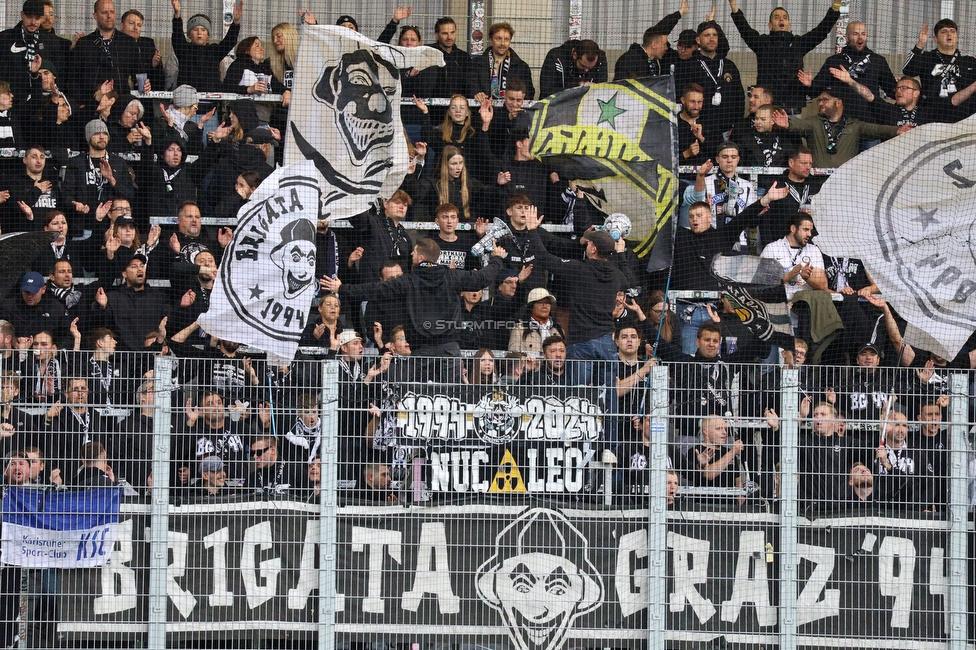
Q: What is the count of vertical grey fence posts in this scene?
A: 5